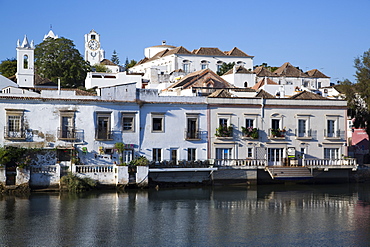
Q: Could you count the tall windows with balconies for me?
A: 9